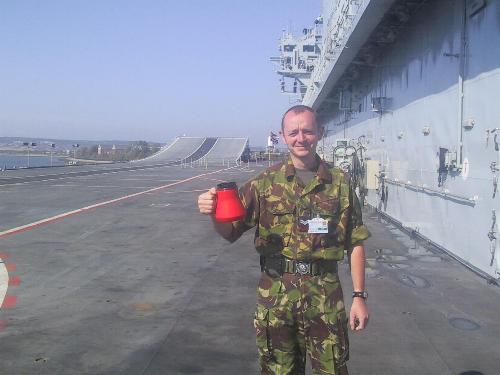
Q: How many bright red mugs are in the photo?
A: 1